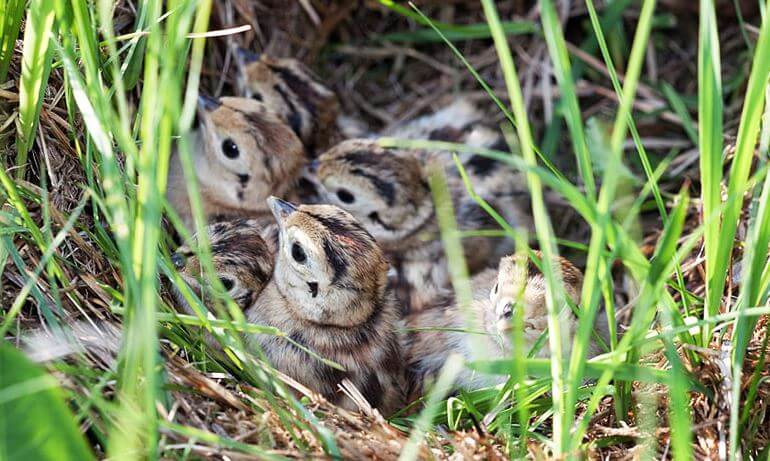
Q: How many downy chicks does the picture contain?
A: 6